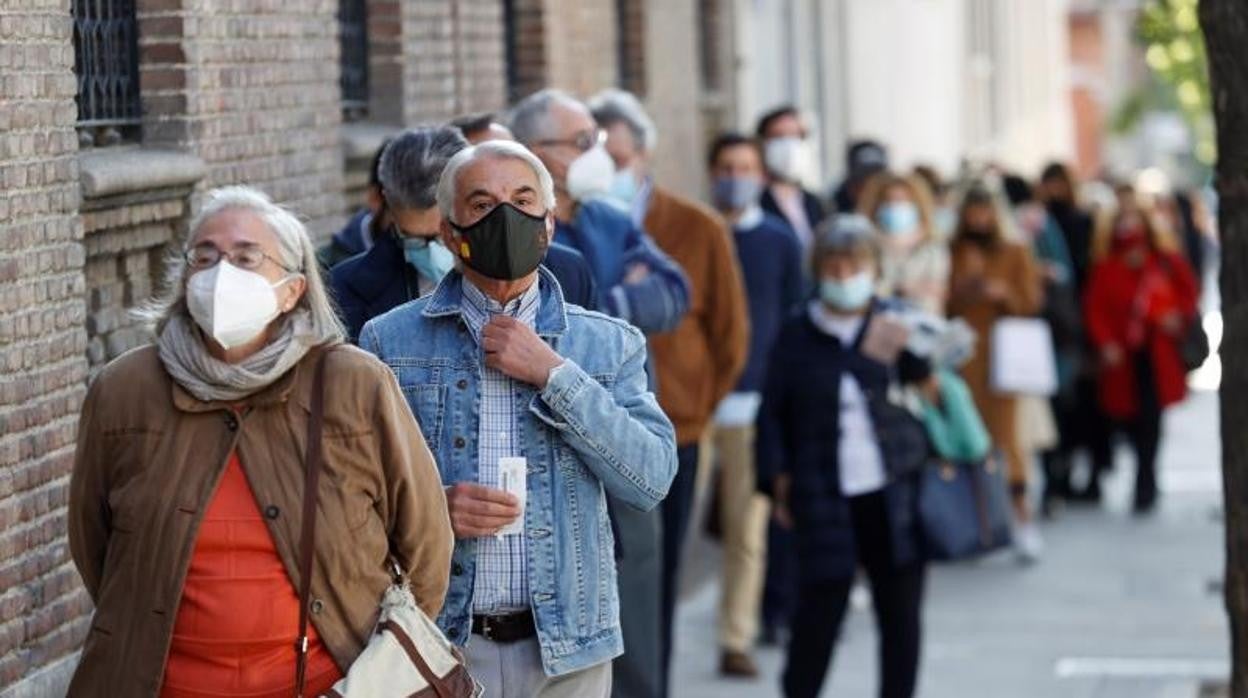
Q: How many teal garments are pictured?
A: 2